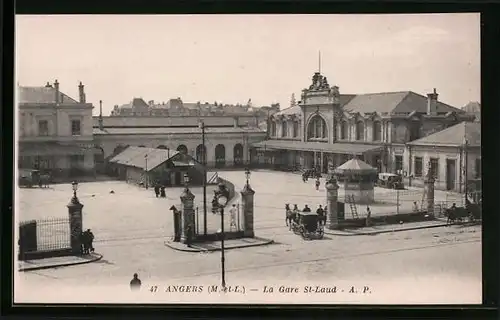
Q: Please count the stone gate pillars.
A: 5